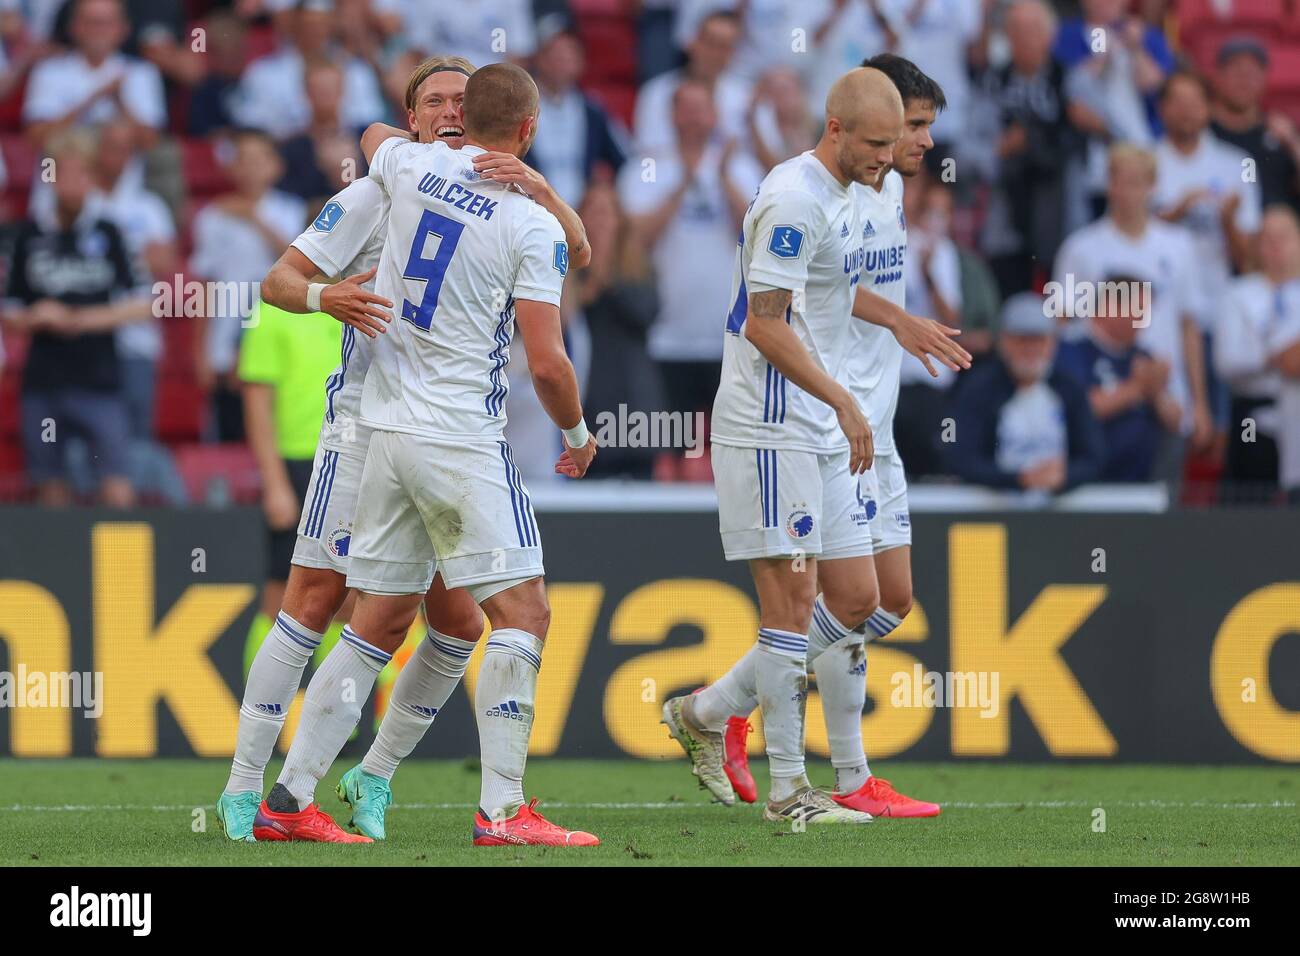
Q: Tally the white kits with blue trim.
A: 4